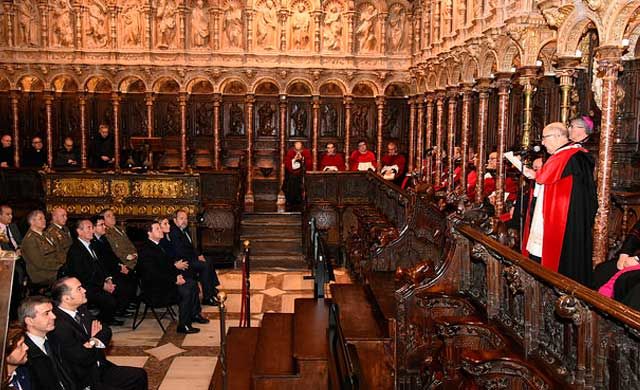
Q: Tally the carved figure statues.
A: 12